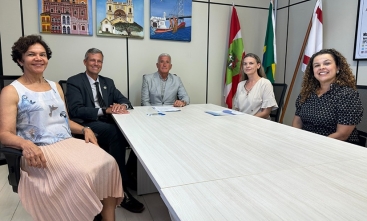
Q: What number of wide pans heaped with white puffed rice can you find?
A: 0